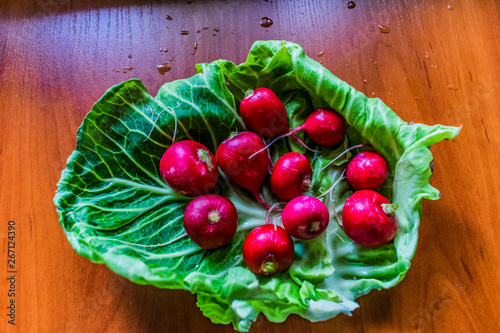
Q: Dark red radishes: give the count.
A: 10